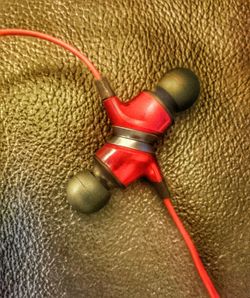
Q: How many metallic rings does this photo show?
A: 2